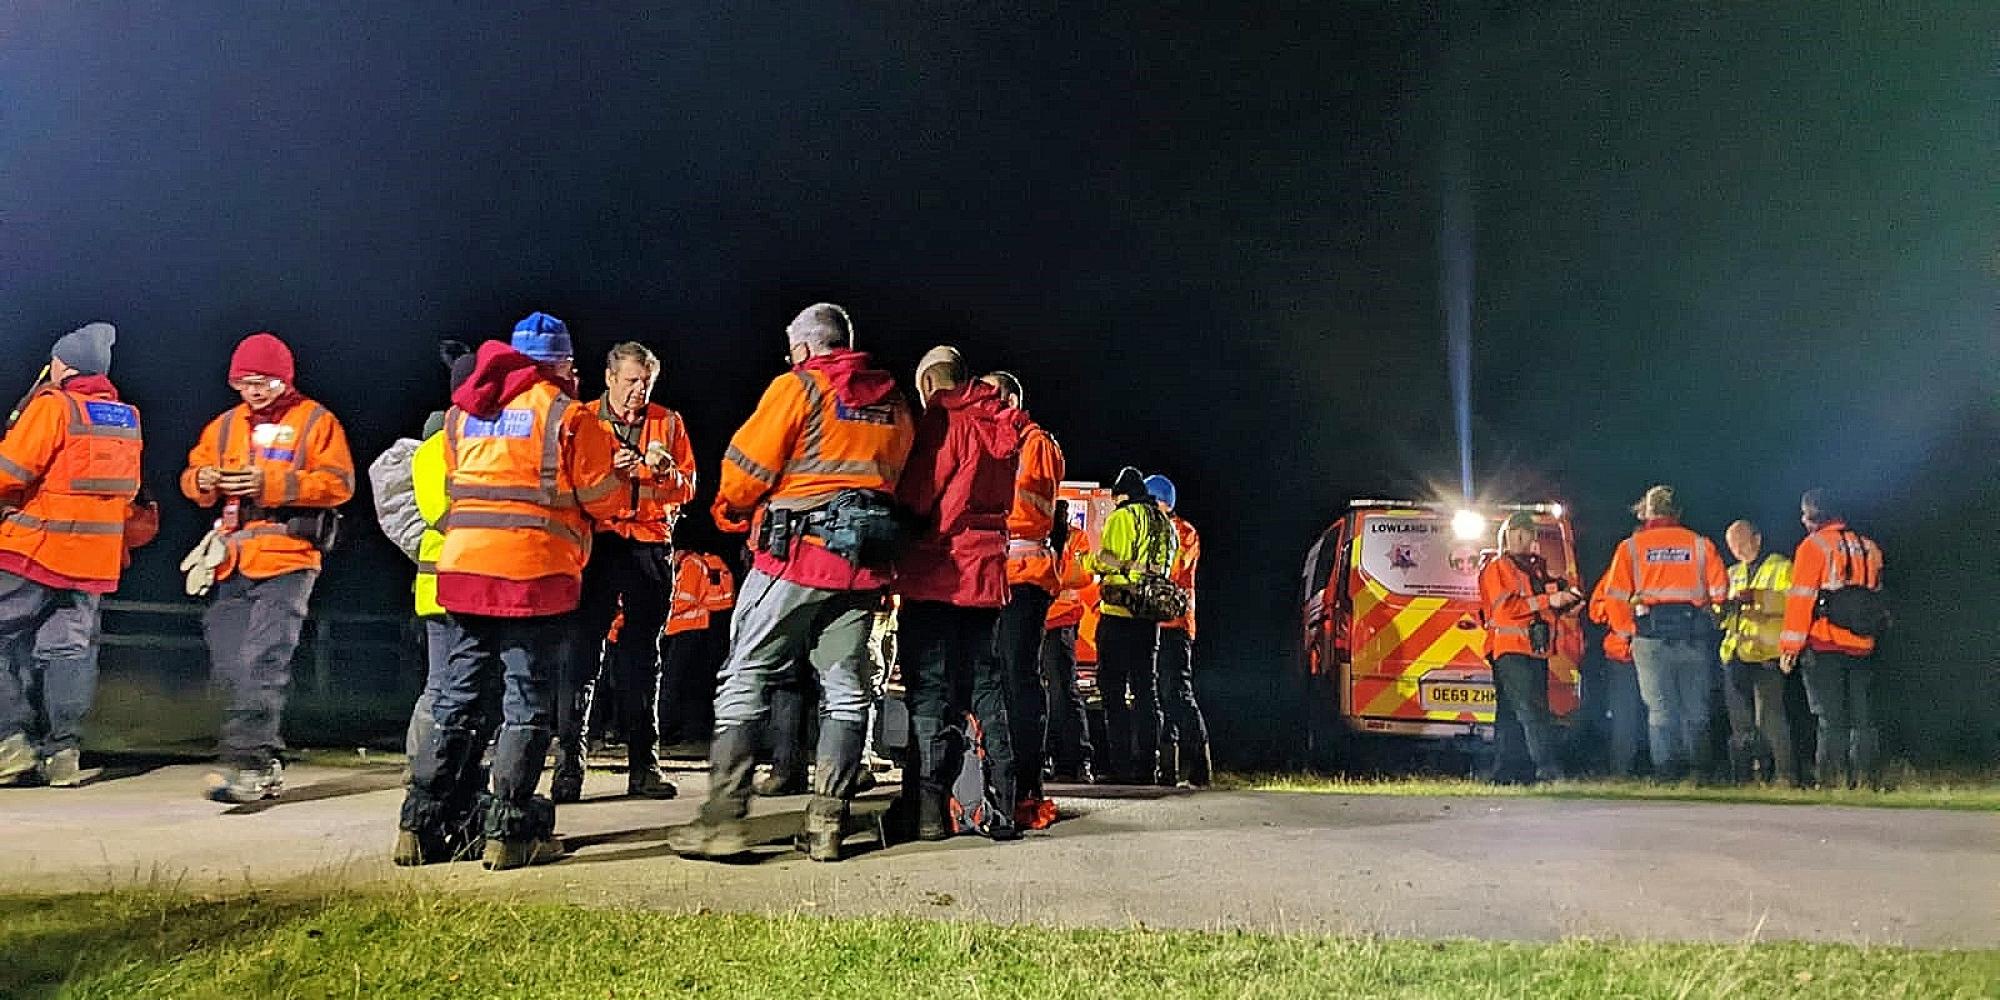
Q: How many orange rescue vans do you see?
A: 2